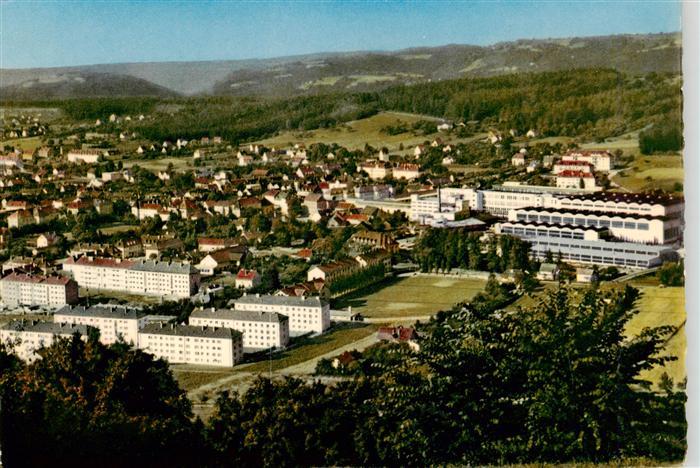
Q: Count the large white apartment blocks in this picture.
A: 7